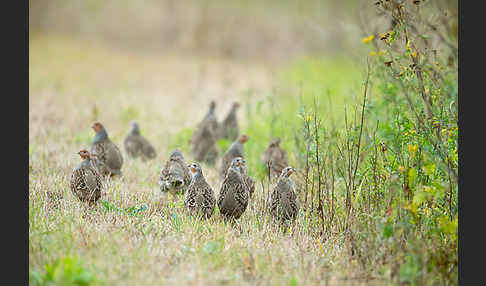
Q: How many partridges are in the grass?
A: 11